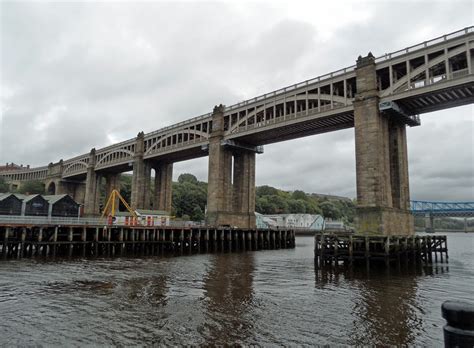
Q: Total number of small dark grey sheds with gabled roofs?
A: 3